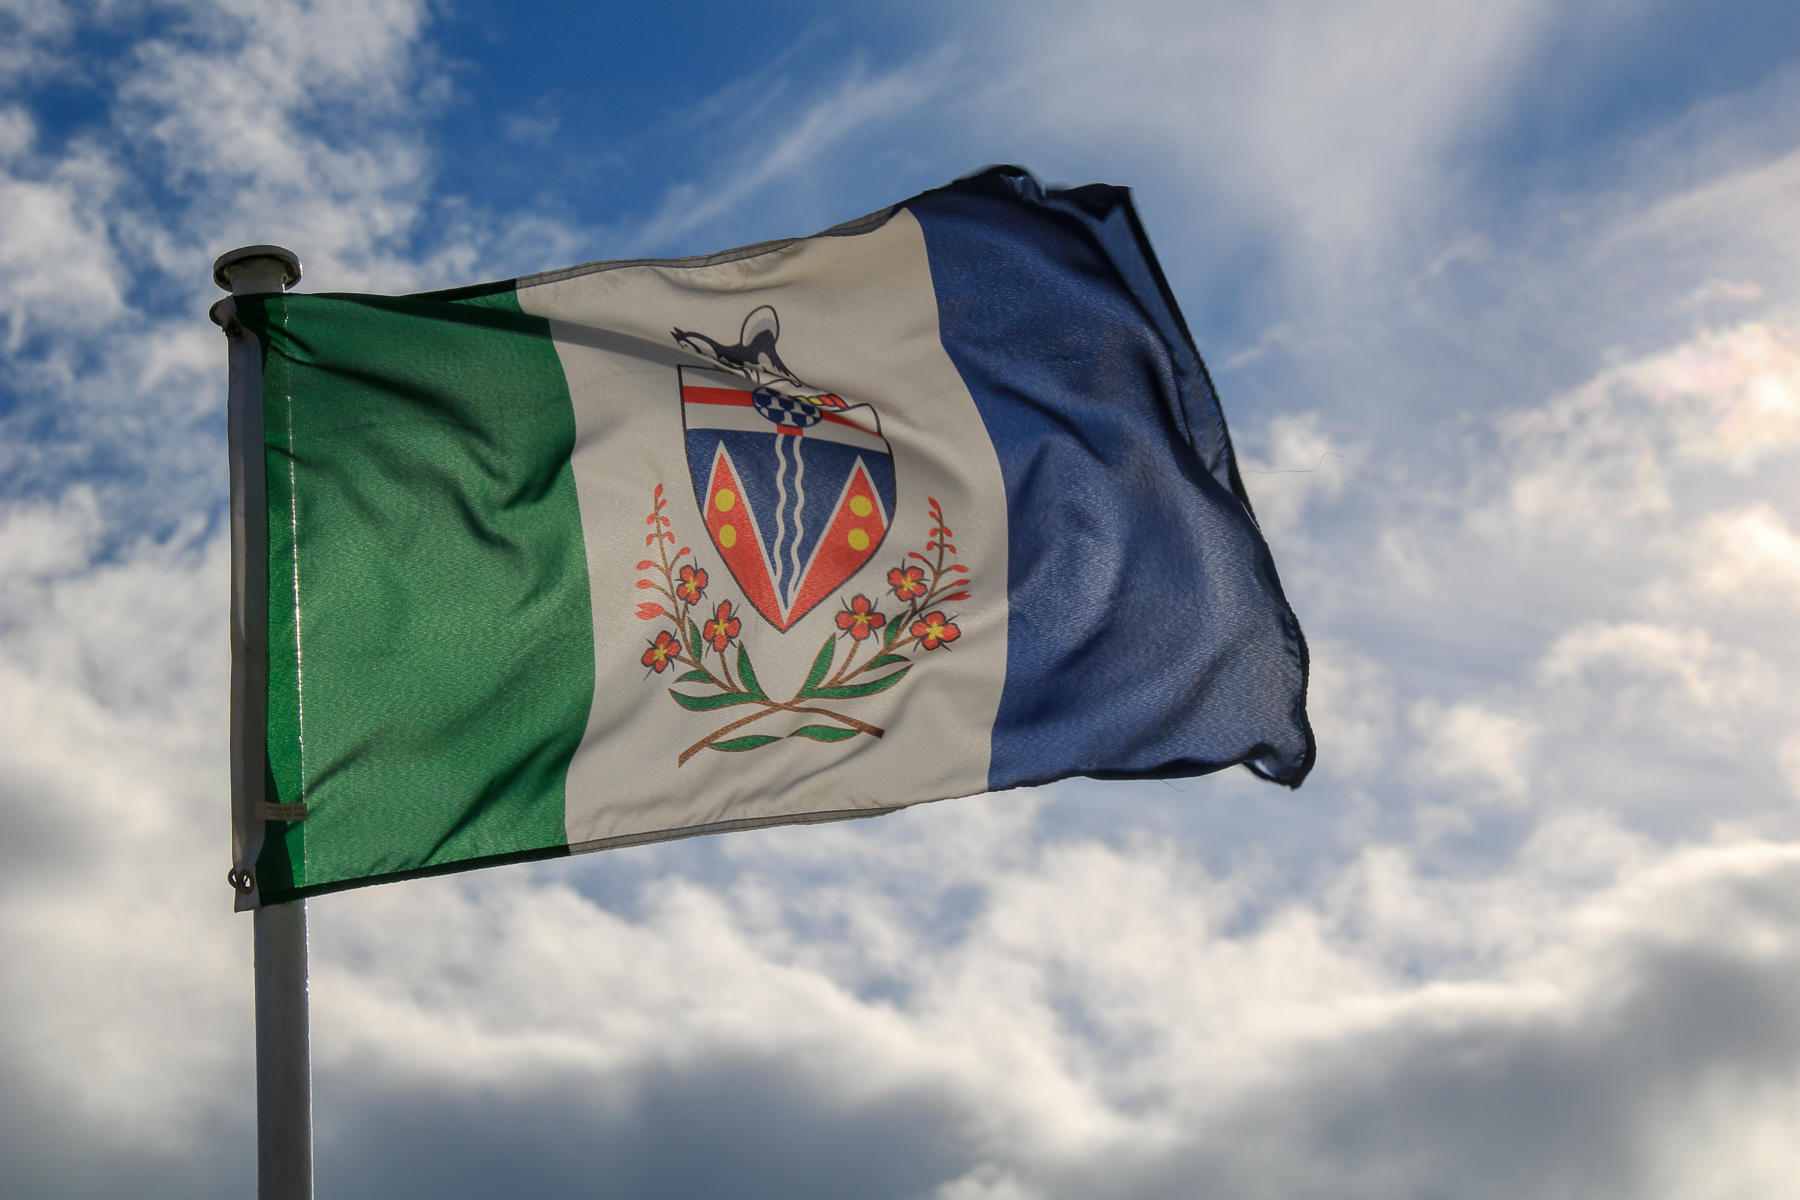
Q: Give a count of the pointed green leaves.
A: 10